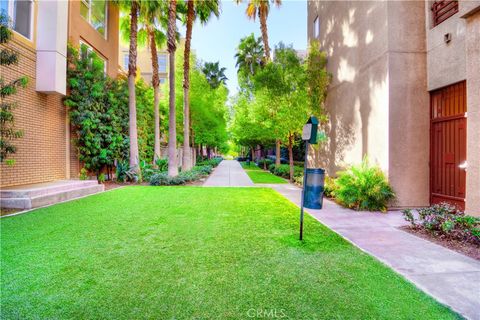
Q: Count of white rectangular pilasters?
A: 1